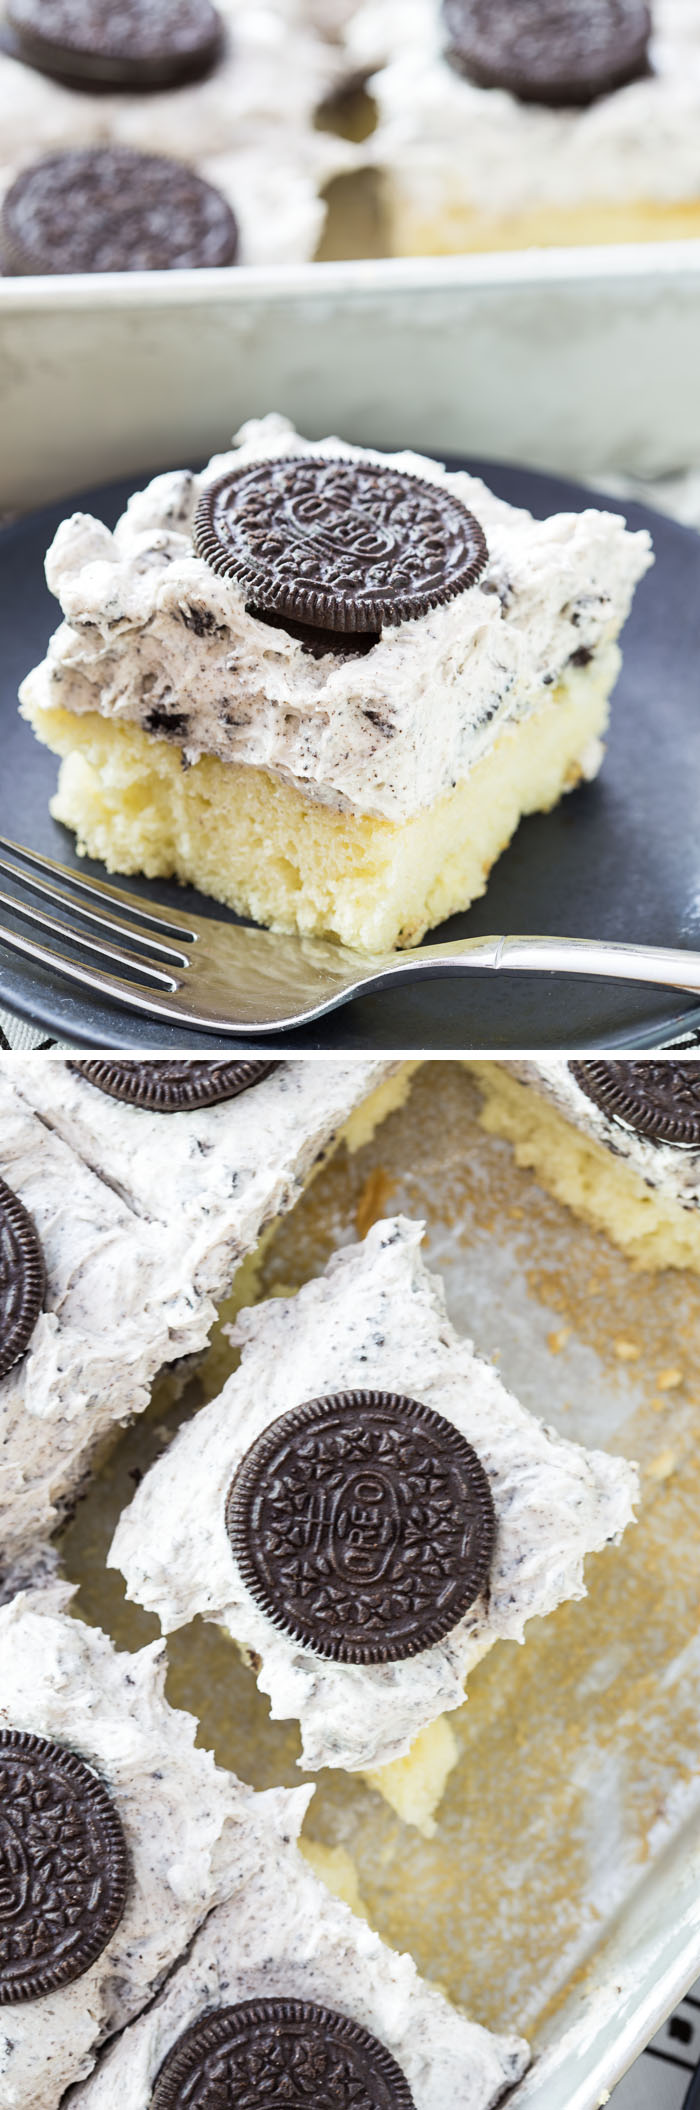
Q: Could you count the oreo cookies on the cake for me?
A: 10